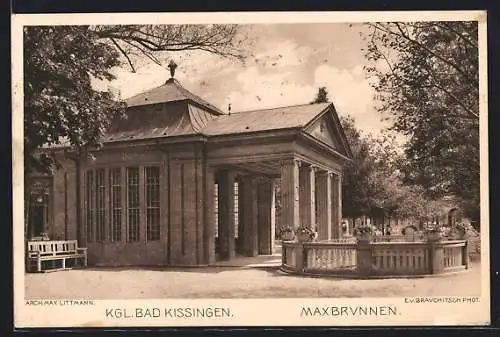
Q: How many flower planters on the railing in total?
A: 5